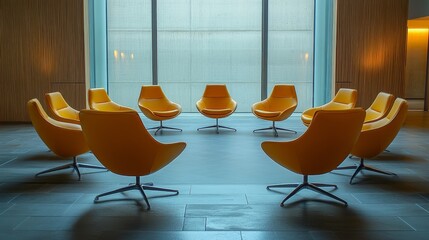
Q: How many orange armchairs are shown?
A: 11